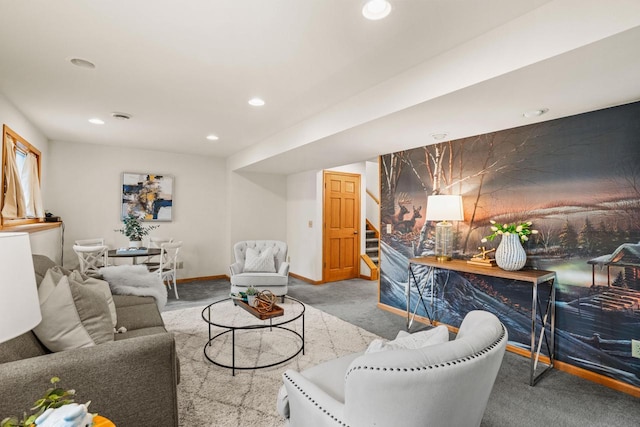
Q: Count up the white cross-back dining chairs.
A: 4